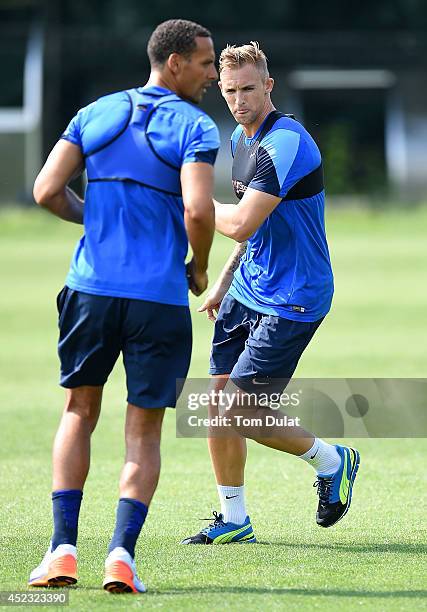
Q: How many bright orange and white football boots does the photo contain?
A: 2